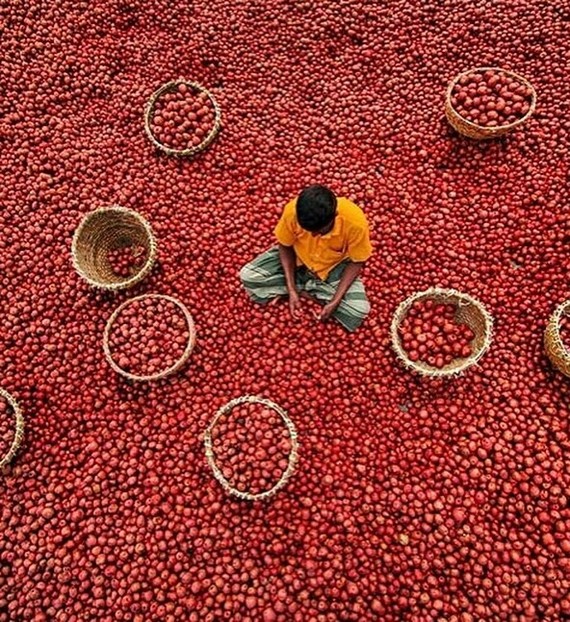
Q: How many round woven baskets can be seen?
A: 8